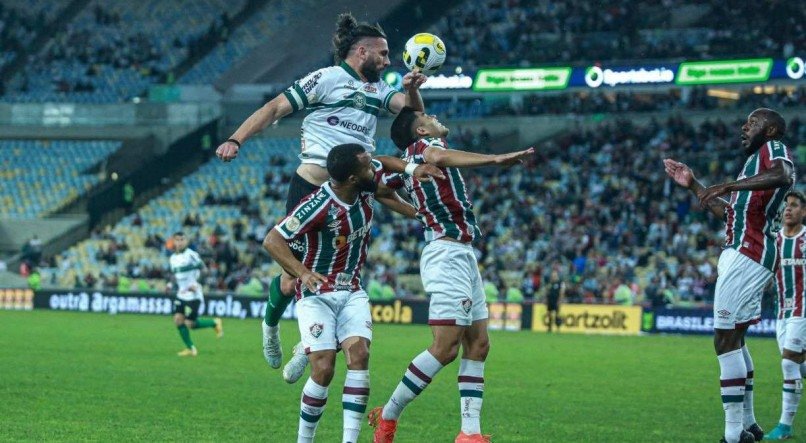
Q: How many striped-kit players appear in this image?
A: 4